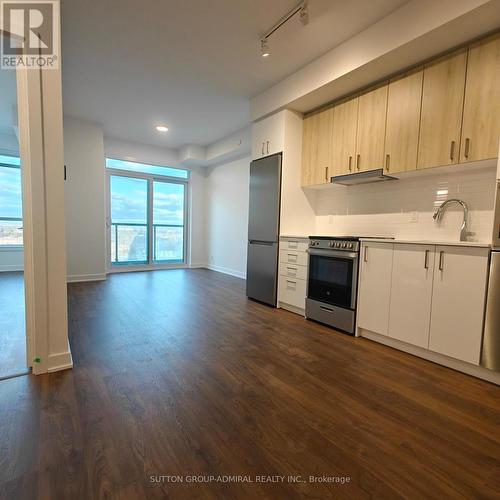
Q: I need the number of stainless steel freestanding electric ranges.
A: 1